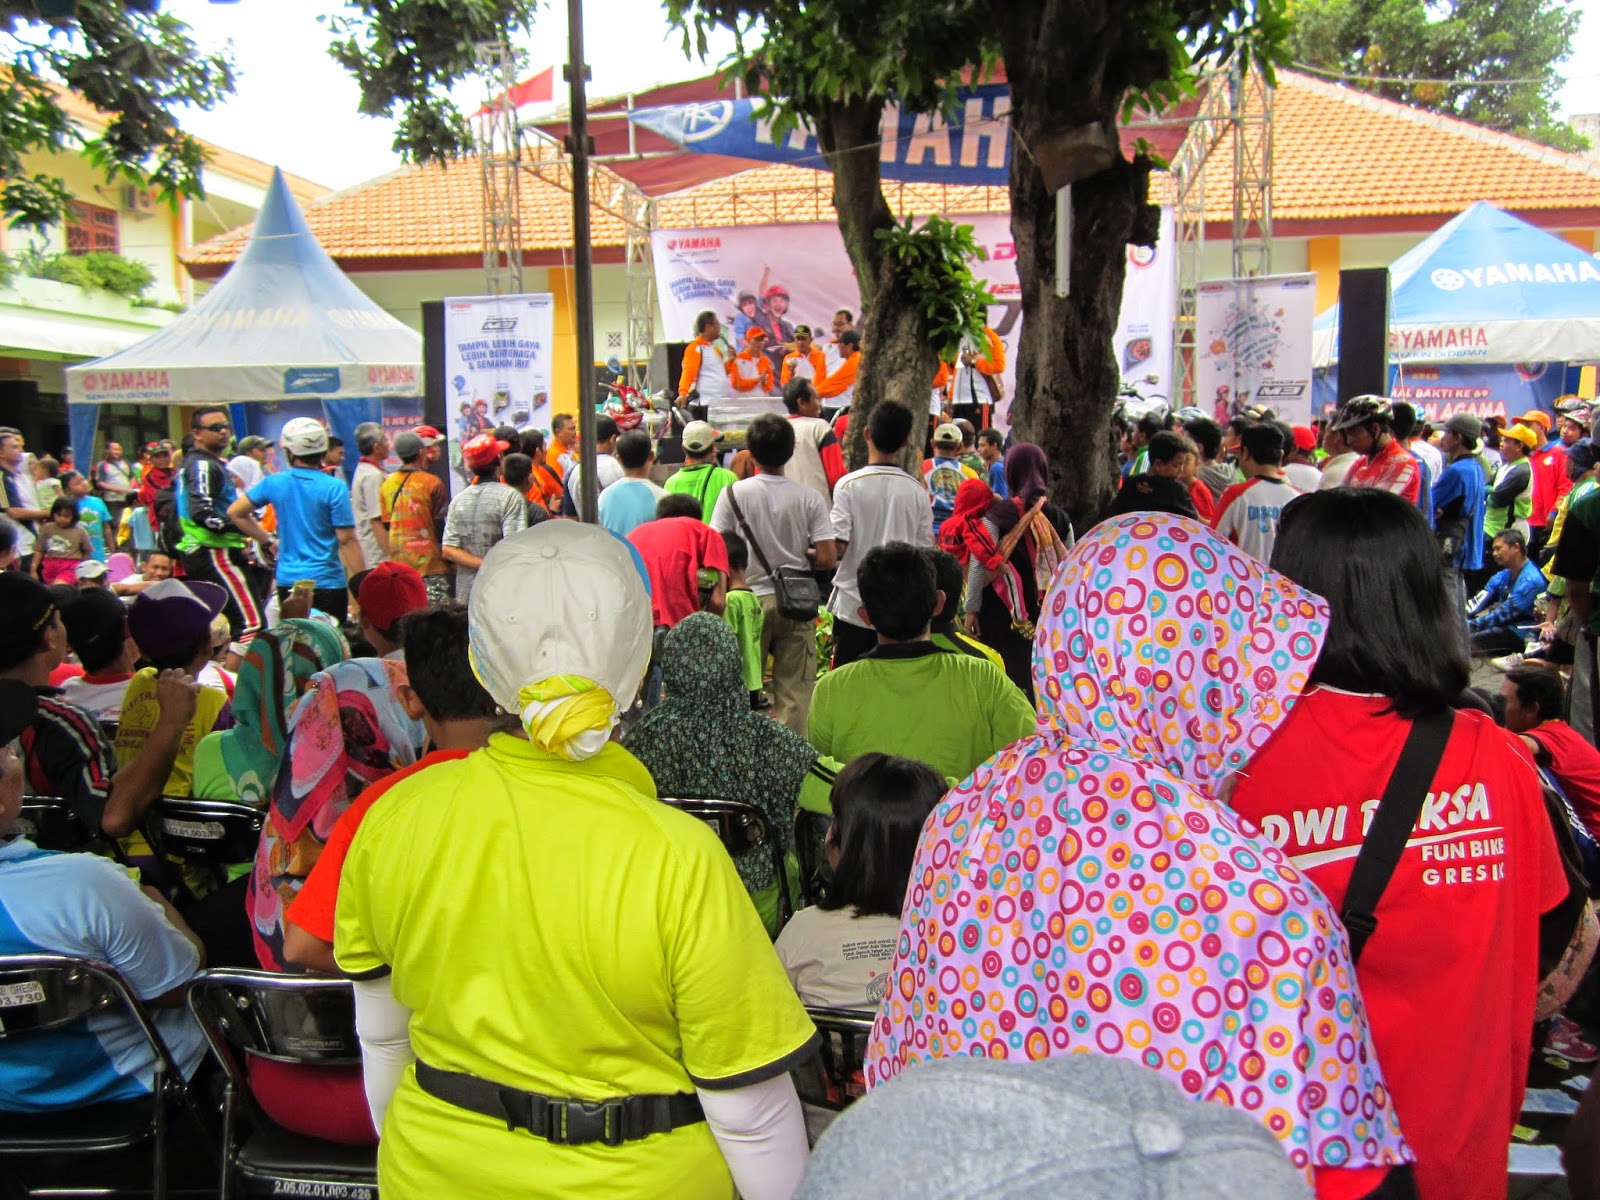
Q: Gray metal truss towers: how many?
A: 4